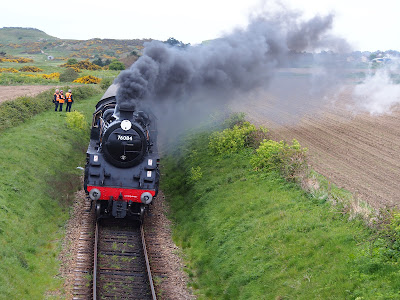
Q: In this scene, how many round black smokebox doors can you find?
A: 1